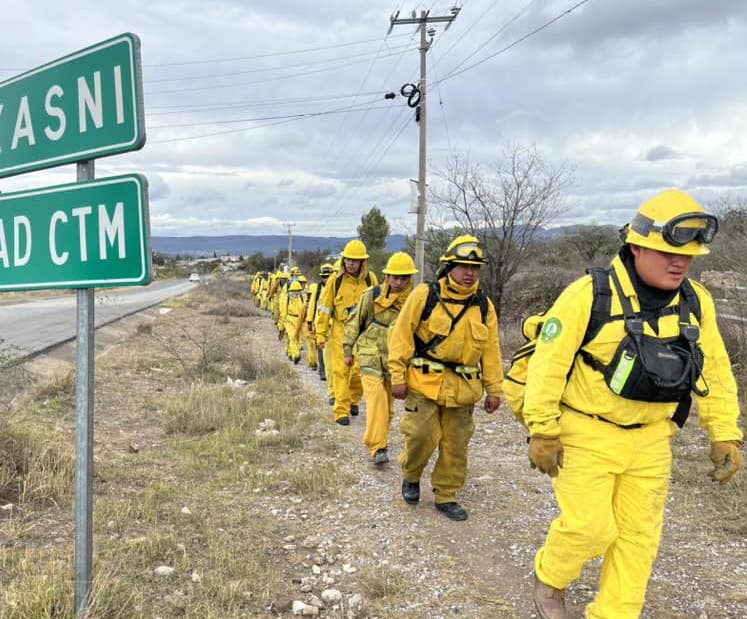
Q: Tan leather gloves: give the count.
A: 2